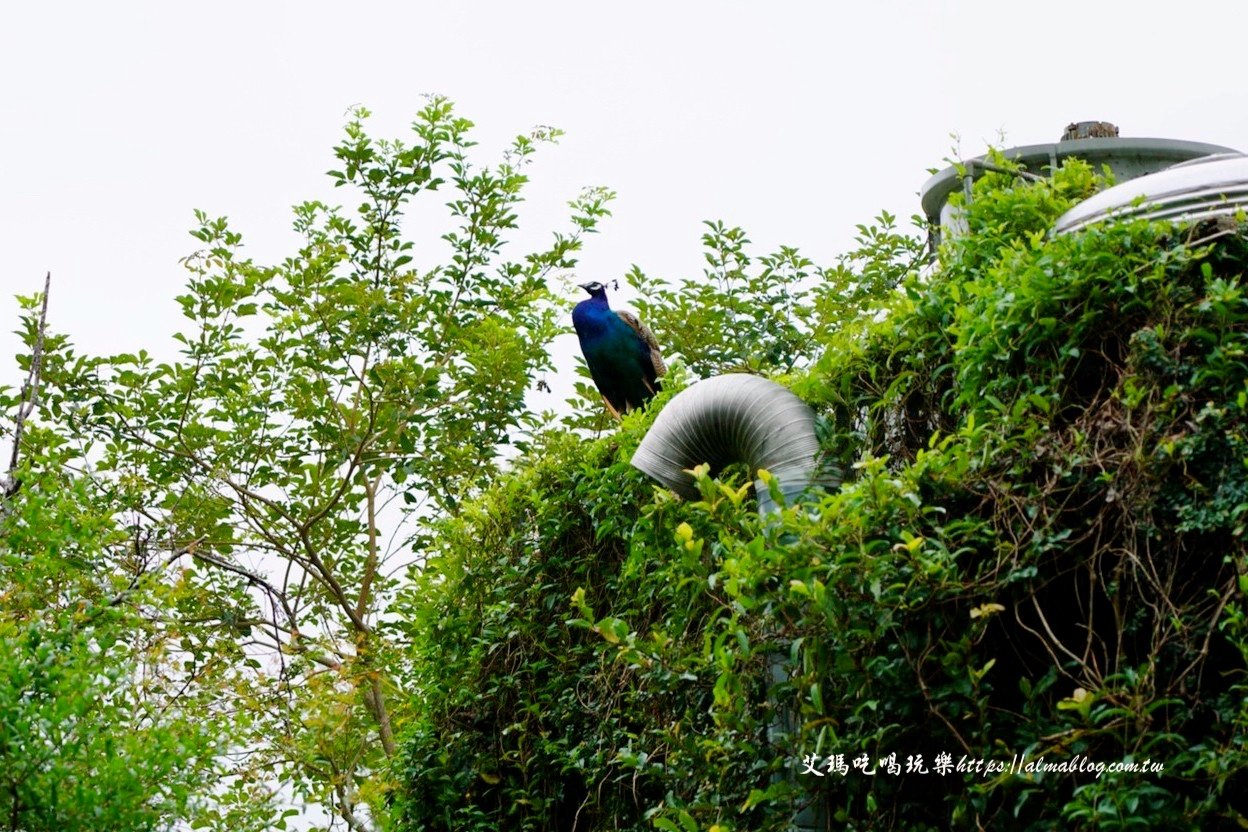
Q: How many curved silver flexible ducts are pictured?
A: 1